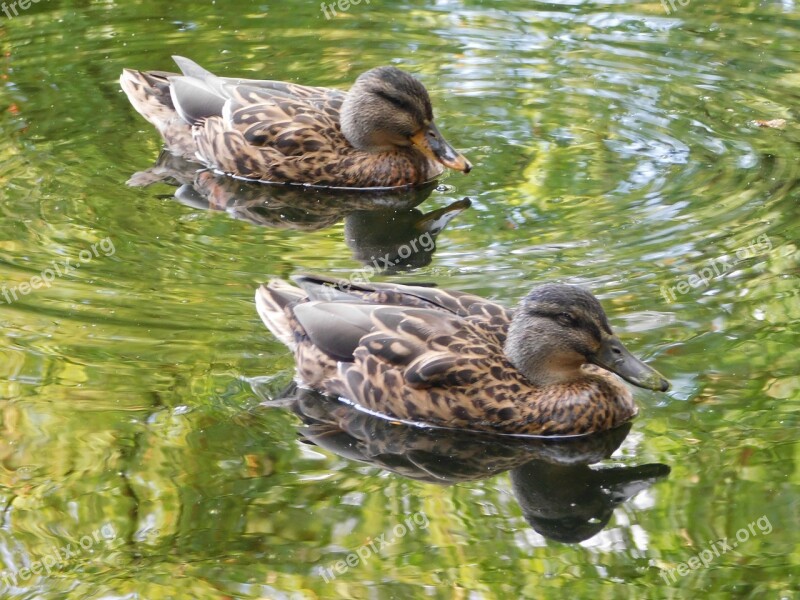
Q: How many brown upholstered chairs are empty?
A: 0